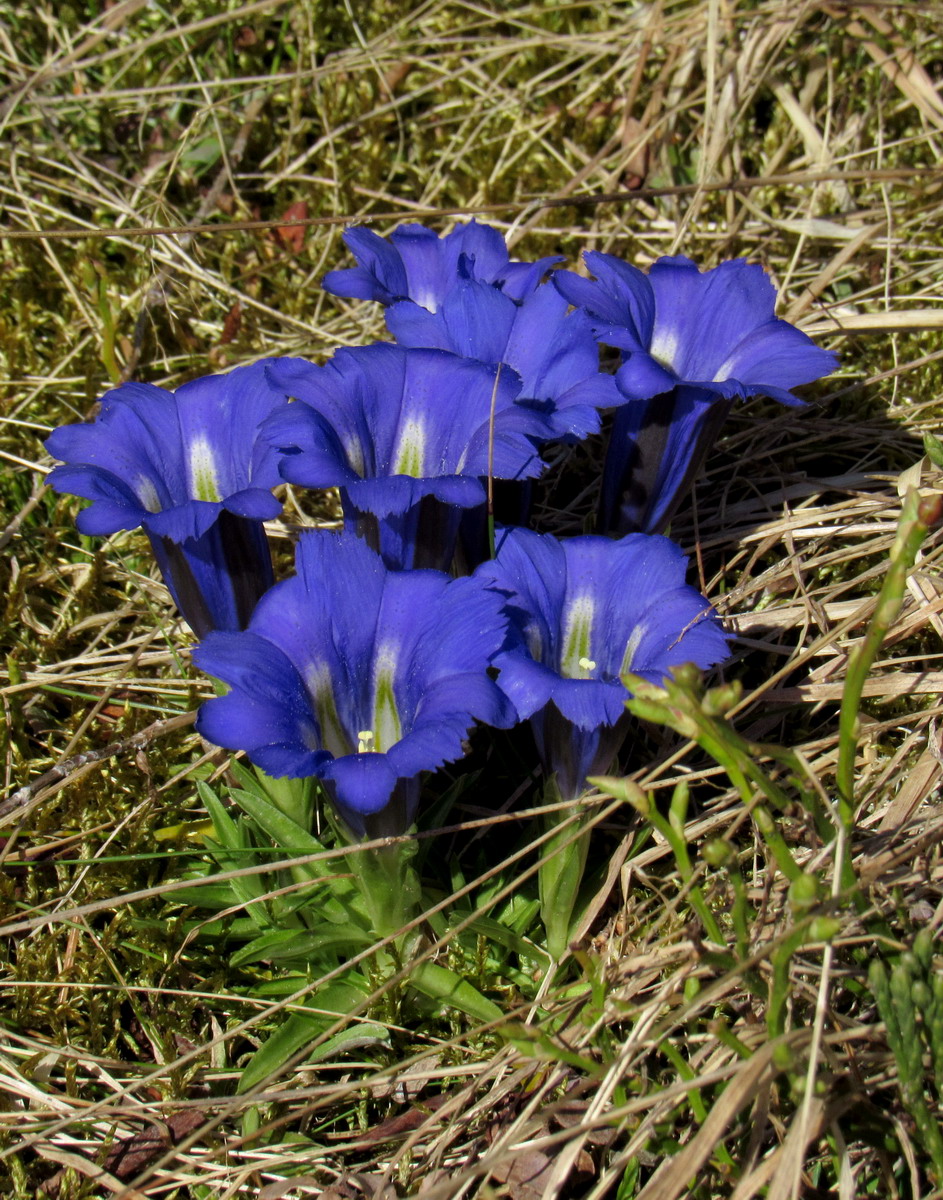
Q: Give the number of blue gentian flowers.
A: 7